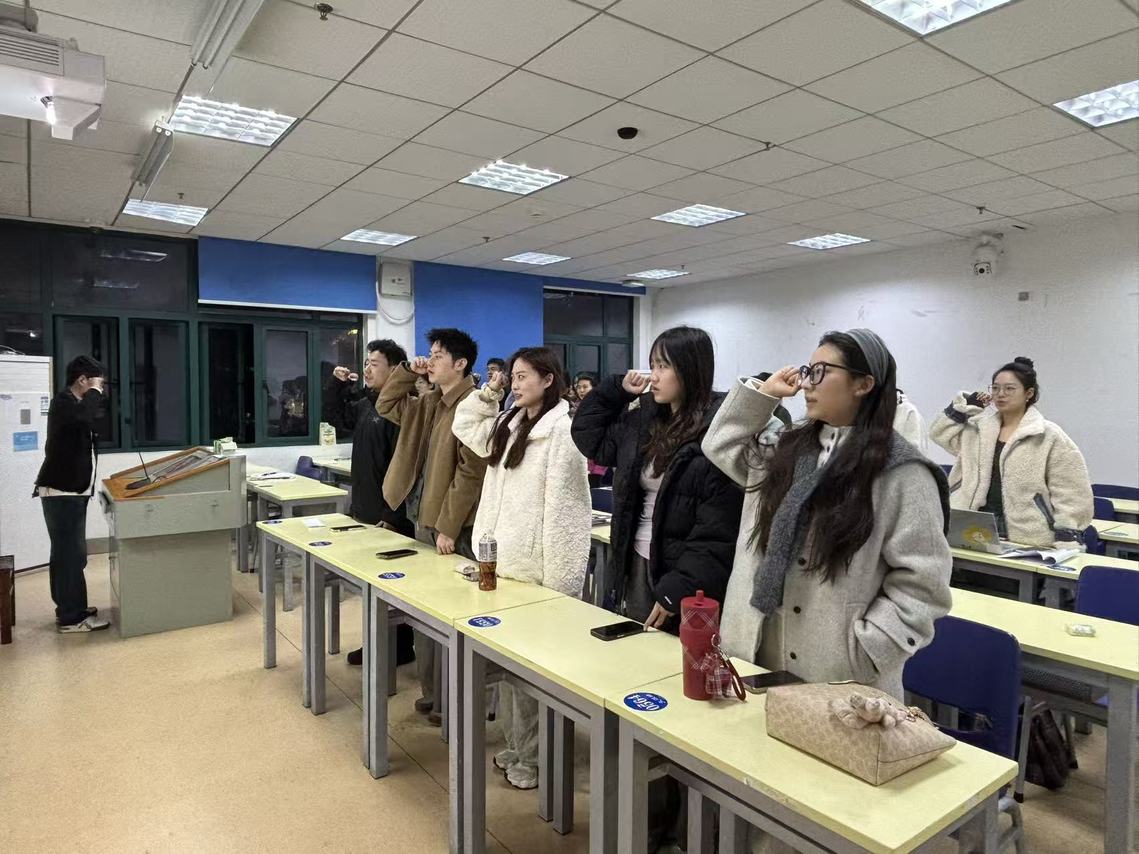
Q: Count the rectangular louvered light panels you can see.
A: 10